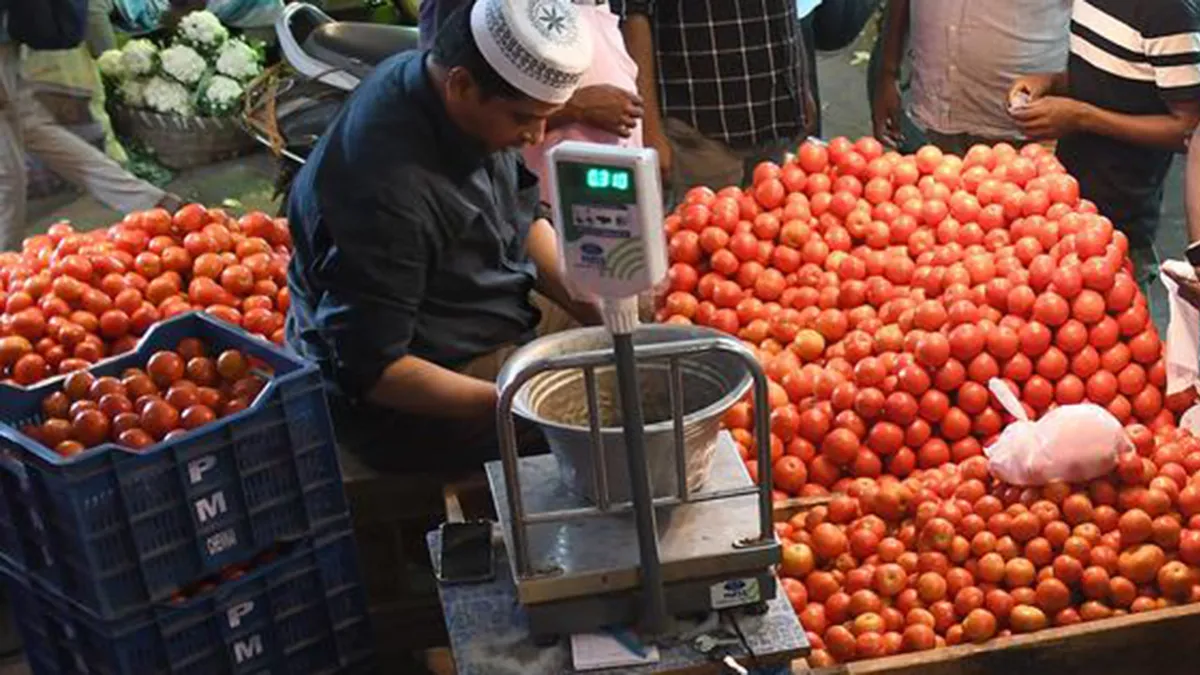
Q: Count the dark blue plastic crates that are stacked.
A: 2